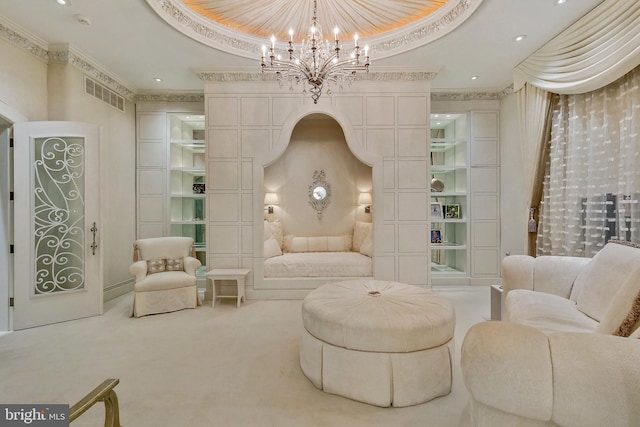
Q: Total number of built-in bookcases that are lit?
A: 2